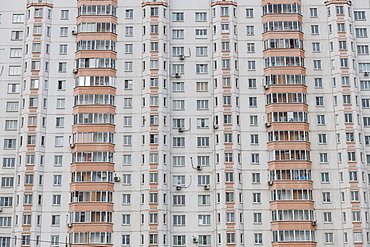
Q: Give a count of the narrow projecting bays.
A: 4